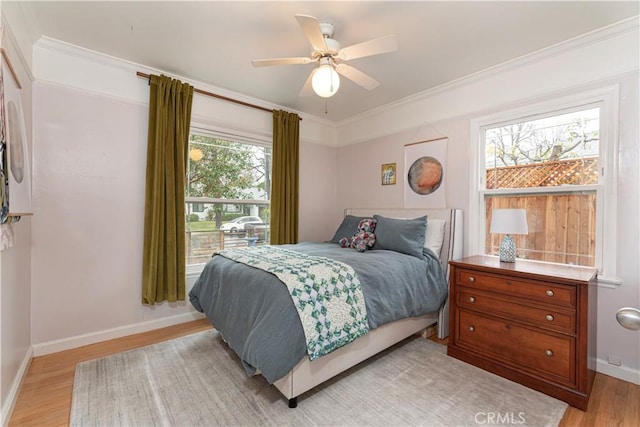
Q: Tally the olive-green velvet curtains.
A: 2